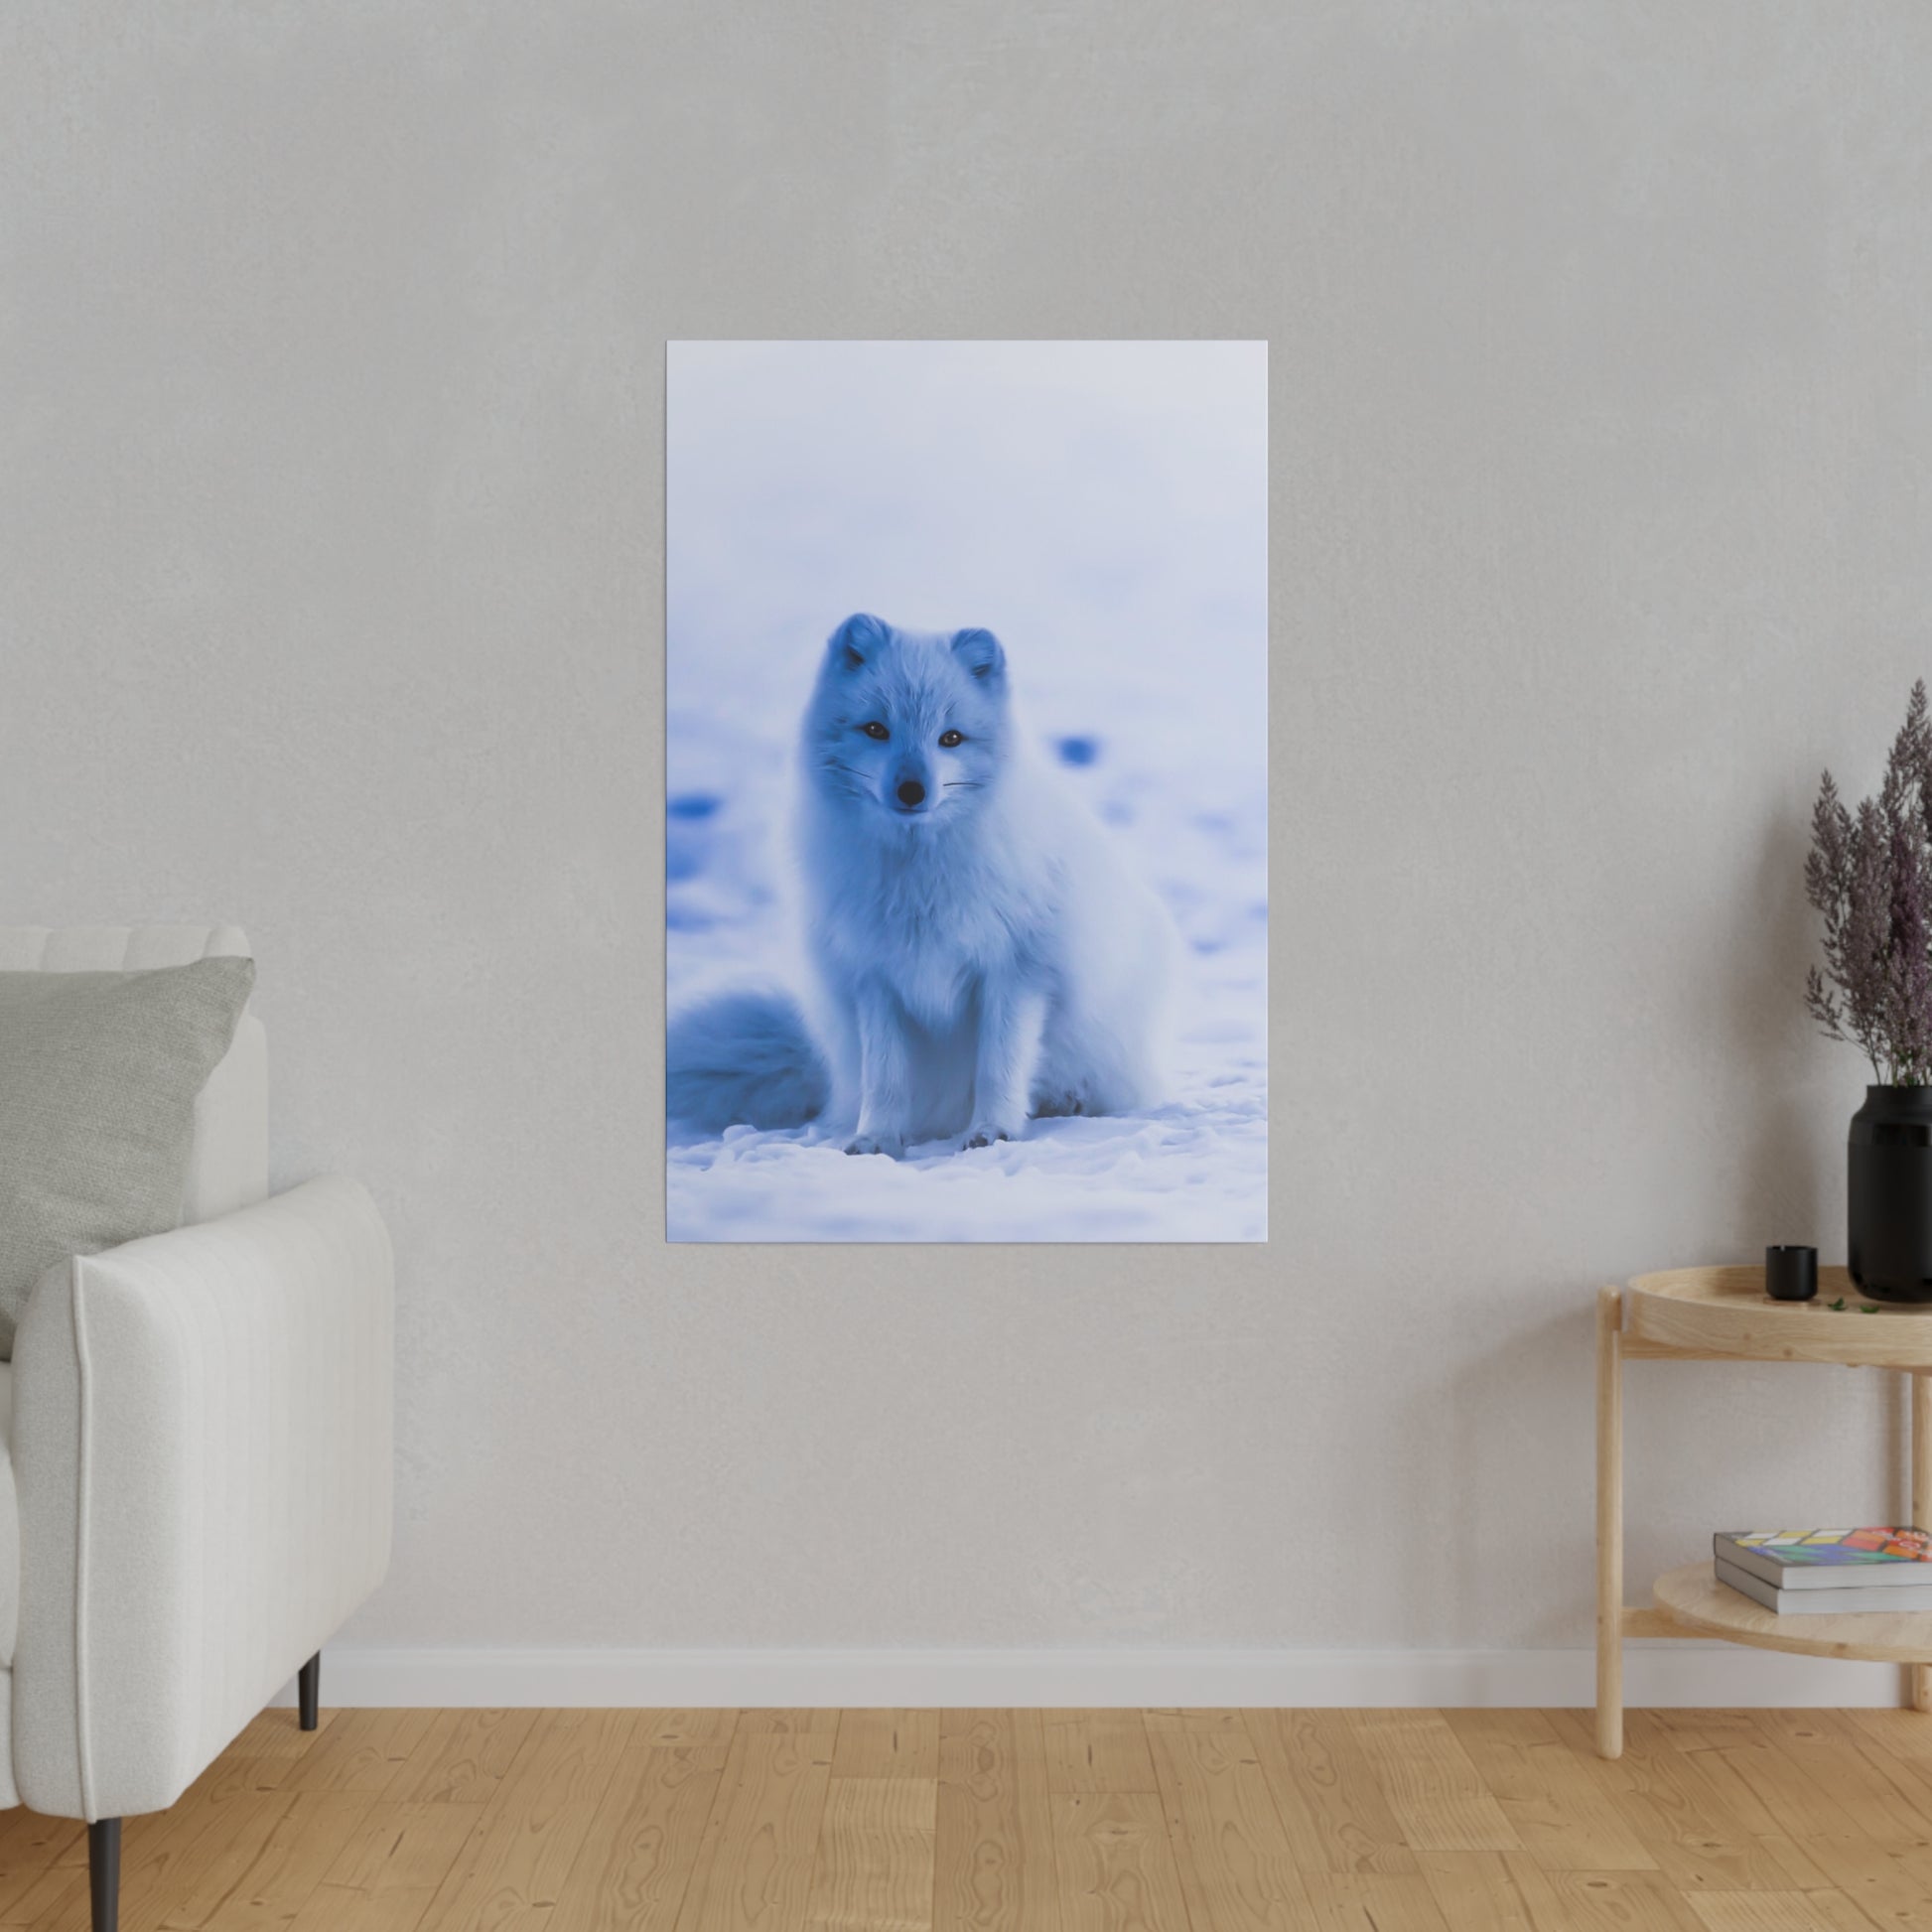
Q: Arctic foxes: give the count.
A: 1